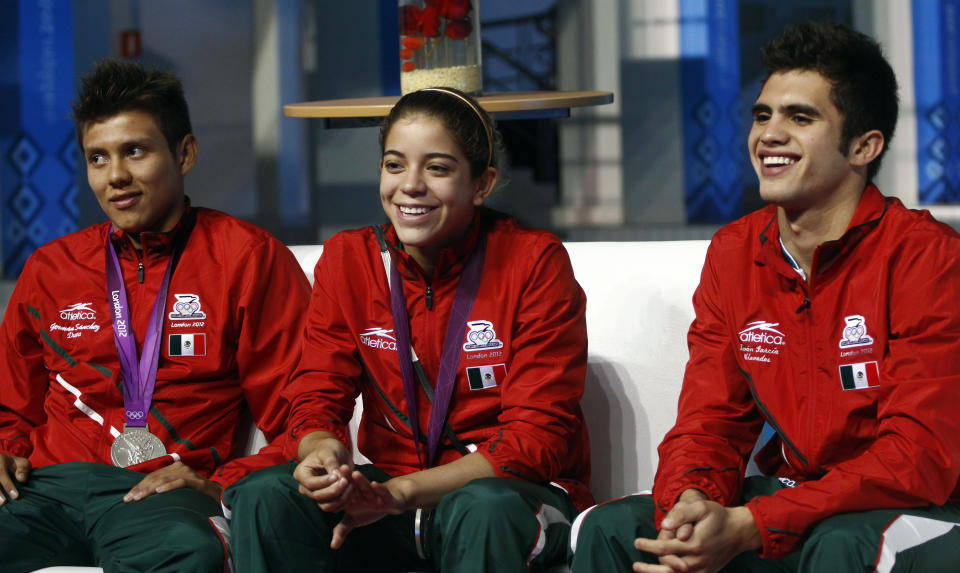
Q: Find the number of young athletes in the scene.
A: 3